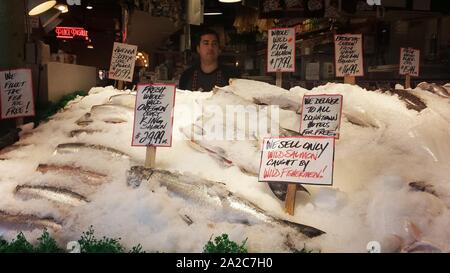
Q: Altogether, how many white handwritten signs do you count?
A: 8